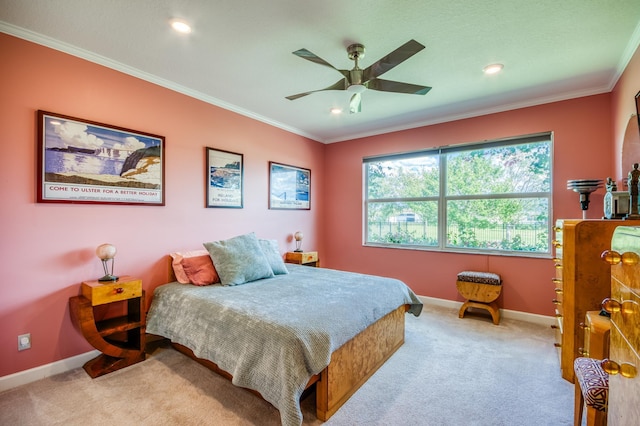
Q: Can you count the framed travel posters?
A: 3